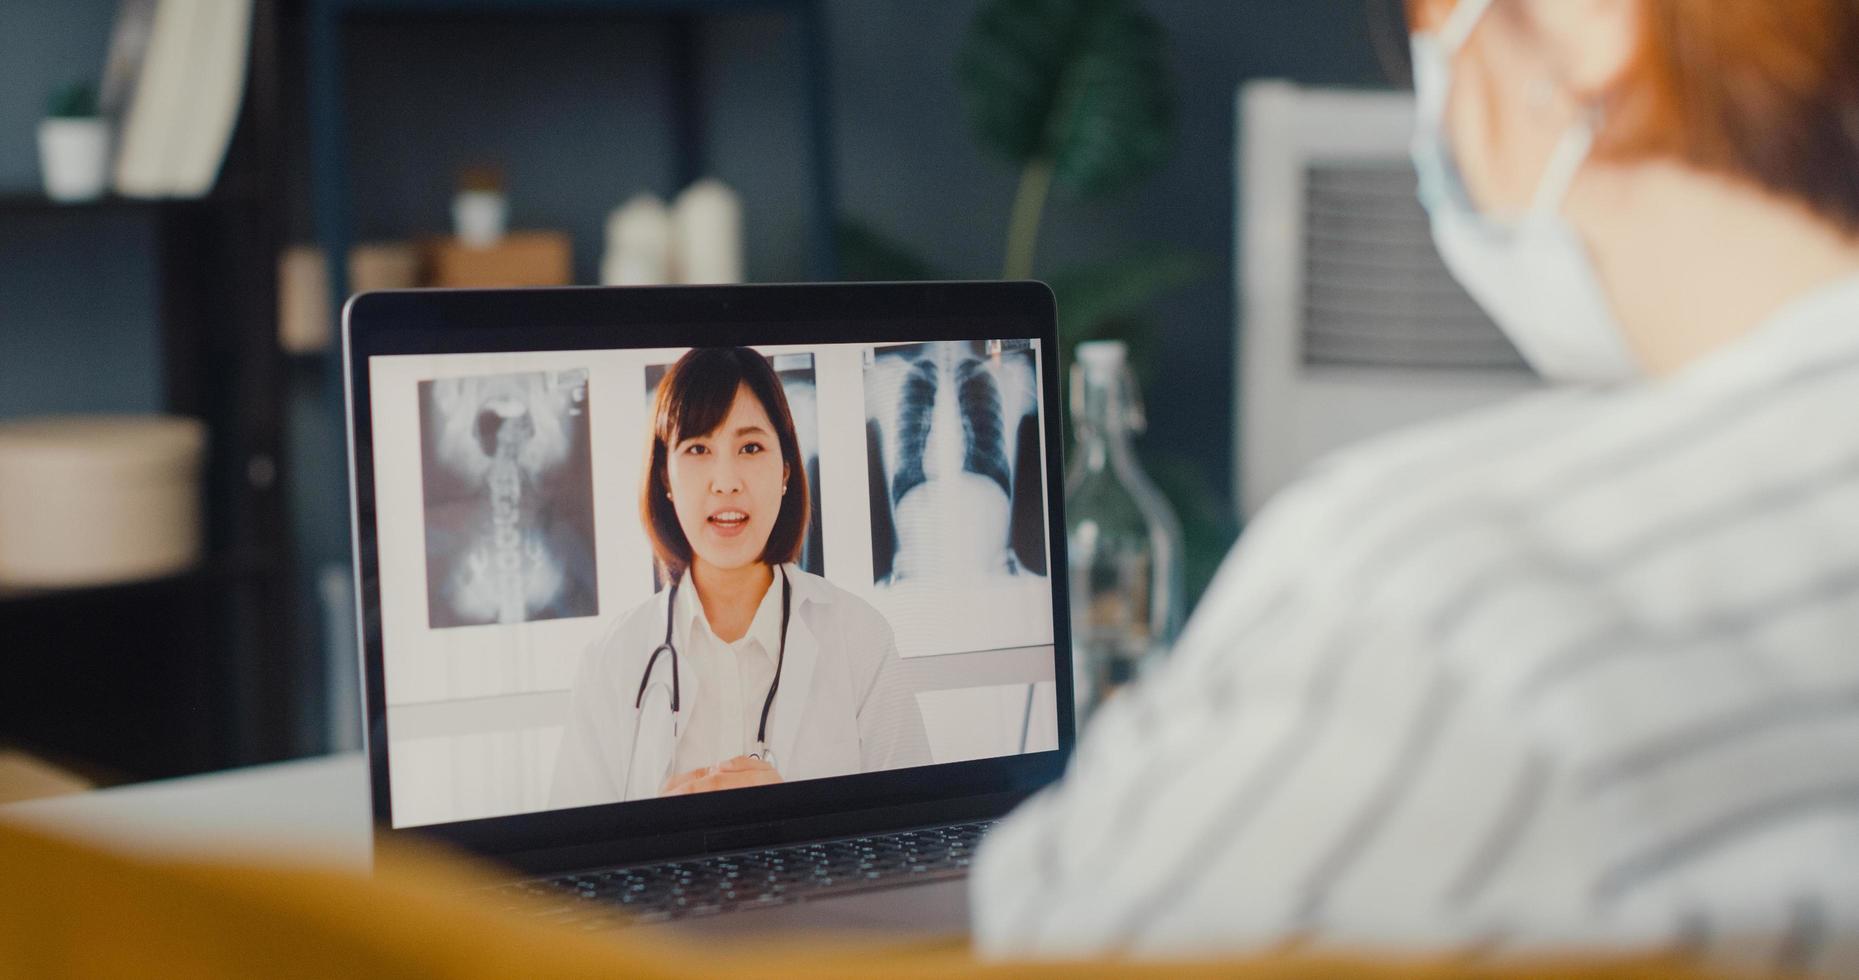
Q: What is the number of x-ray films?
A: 3